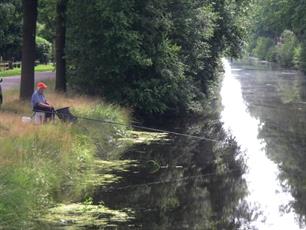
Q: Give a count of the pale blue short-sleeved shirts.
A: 1